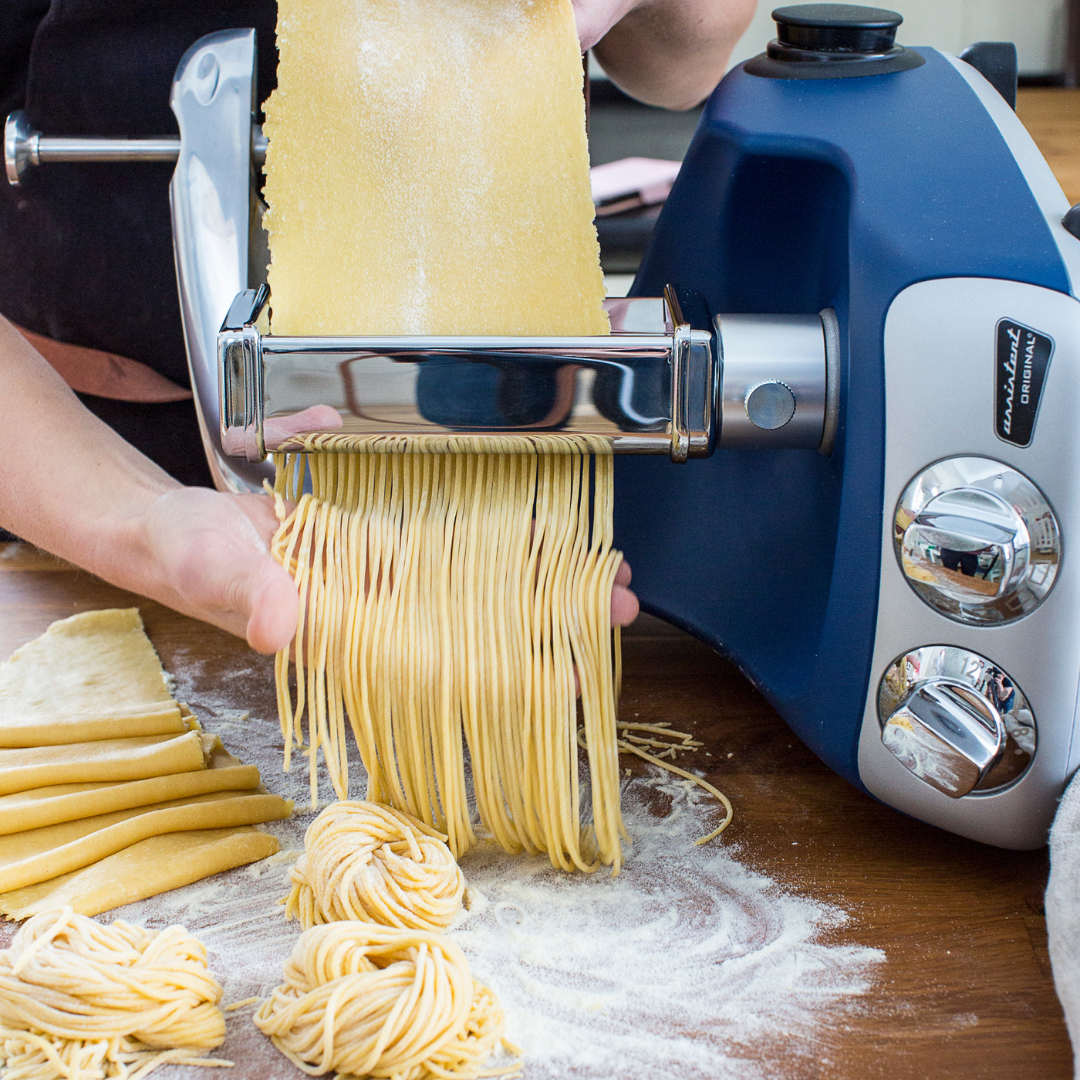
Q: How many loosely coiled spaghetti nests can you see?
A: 3